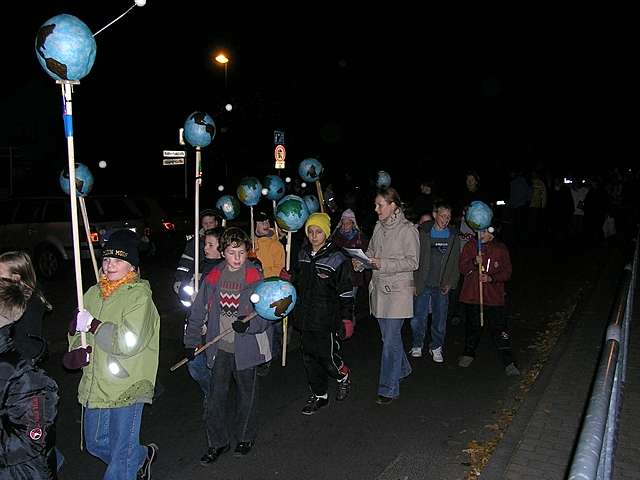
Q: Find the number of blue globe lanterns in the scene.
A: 12